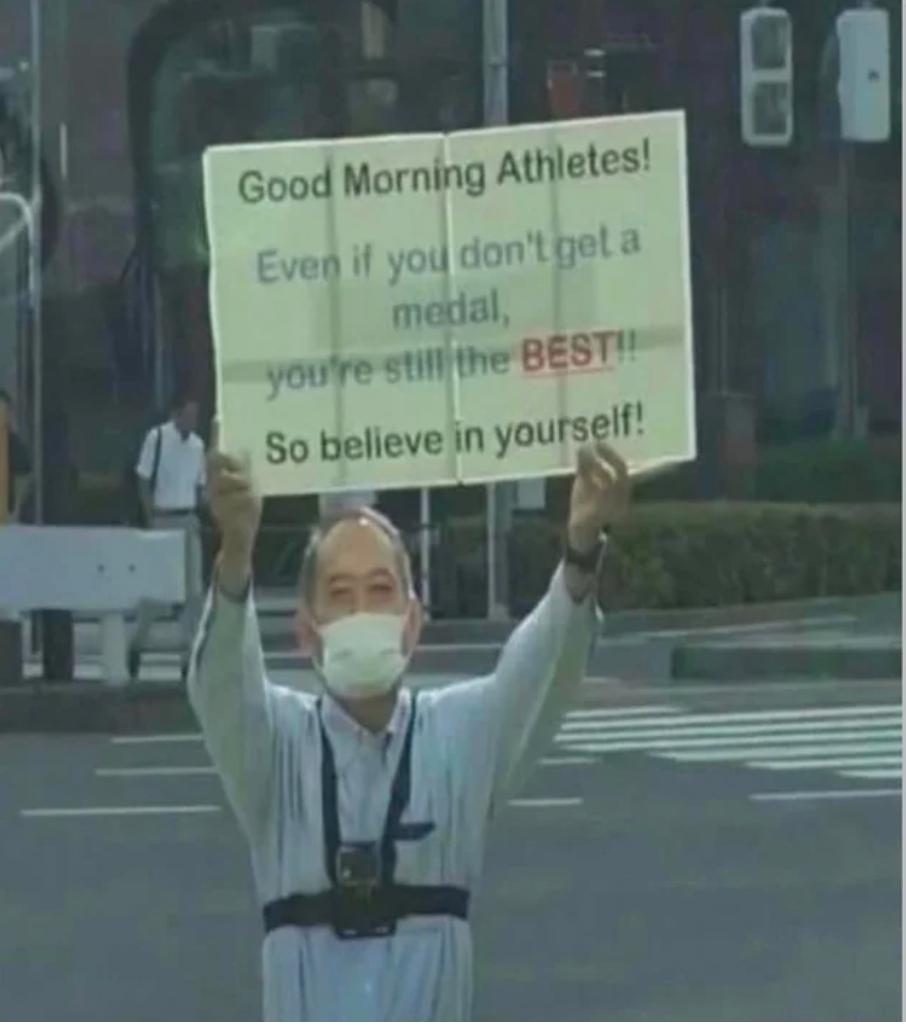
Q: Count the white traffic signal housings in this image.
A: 2